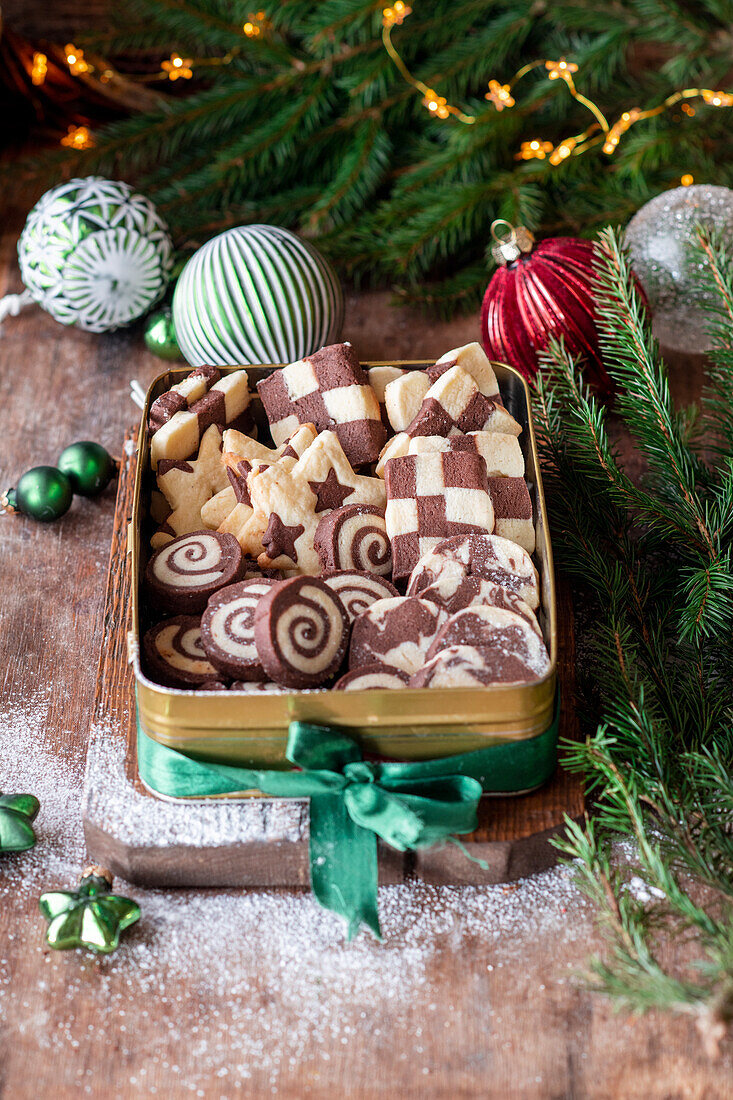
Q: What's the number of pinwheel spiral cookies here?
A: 7